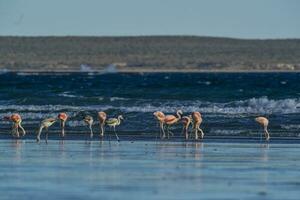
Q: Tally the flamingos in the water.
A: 11